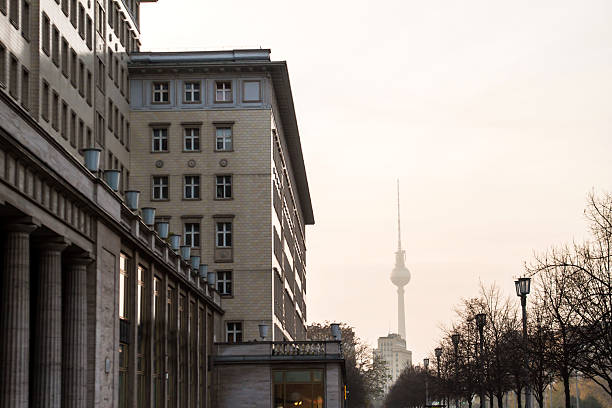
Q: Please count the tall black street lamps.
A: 5